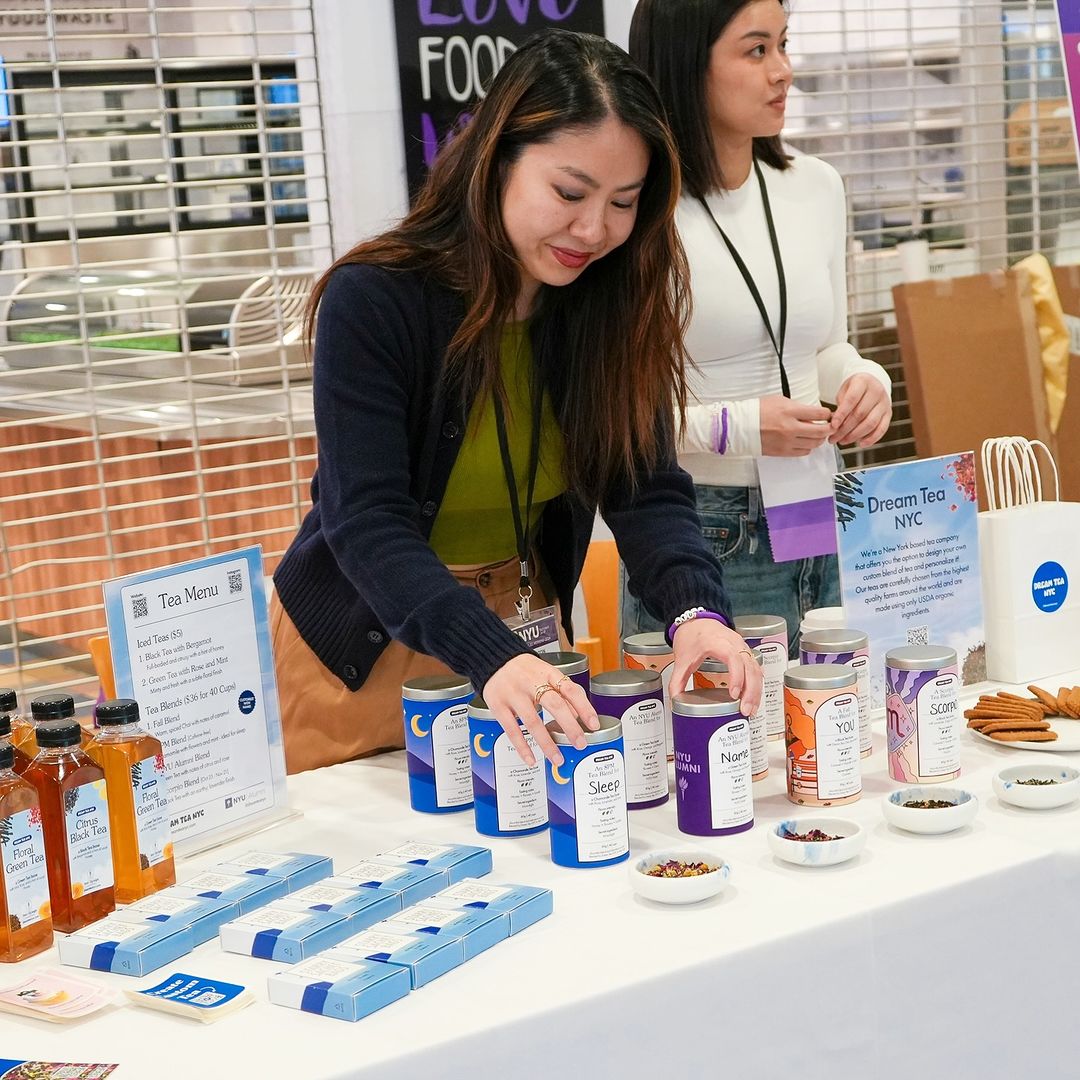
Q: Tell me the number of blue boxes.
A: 12